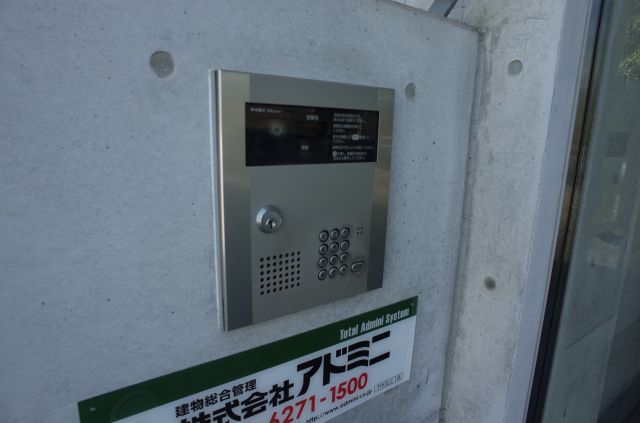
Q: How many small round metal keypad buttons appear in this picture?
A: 12